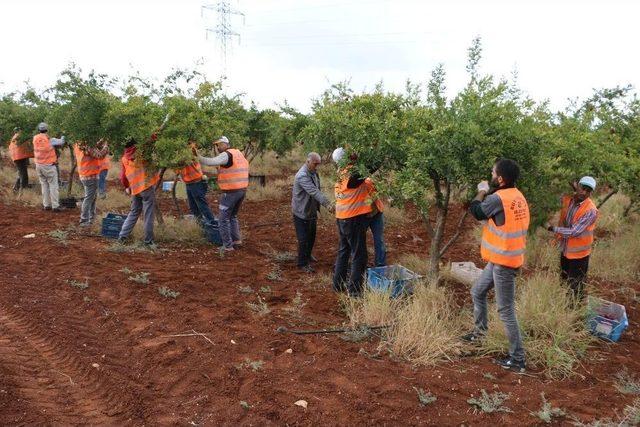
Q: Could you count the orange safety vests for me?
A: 11